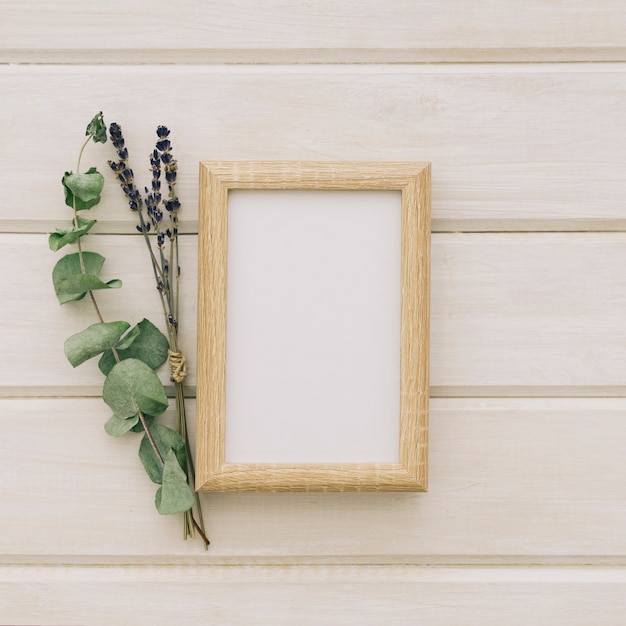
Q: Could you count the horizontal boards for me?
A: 5